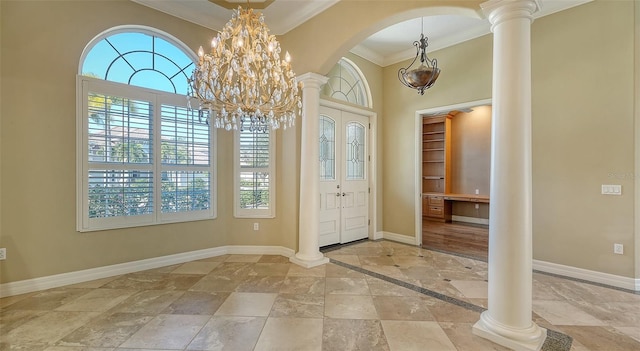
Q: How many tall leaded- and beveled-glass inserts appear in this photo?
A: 2